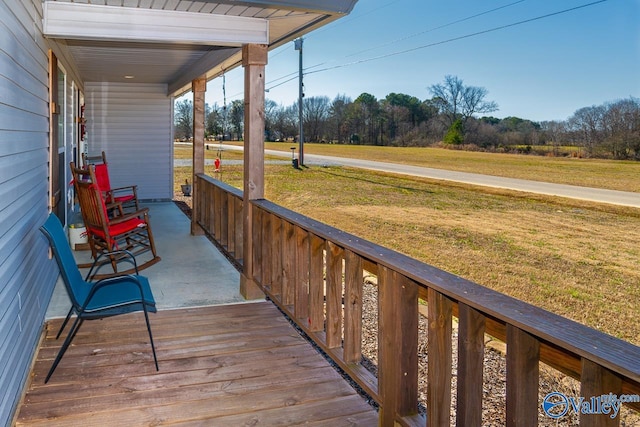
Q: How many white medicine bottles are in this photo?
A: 0